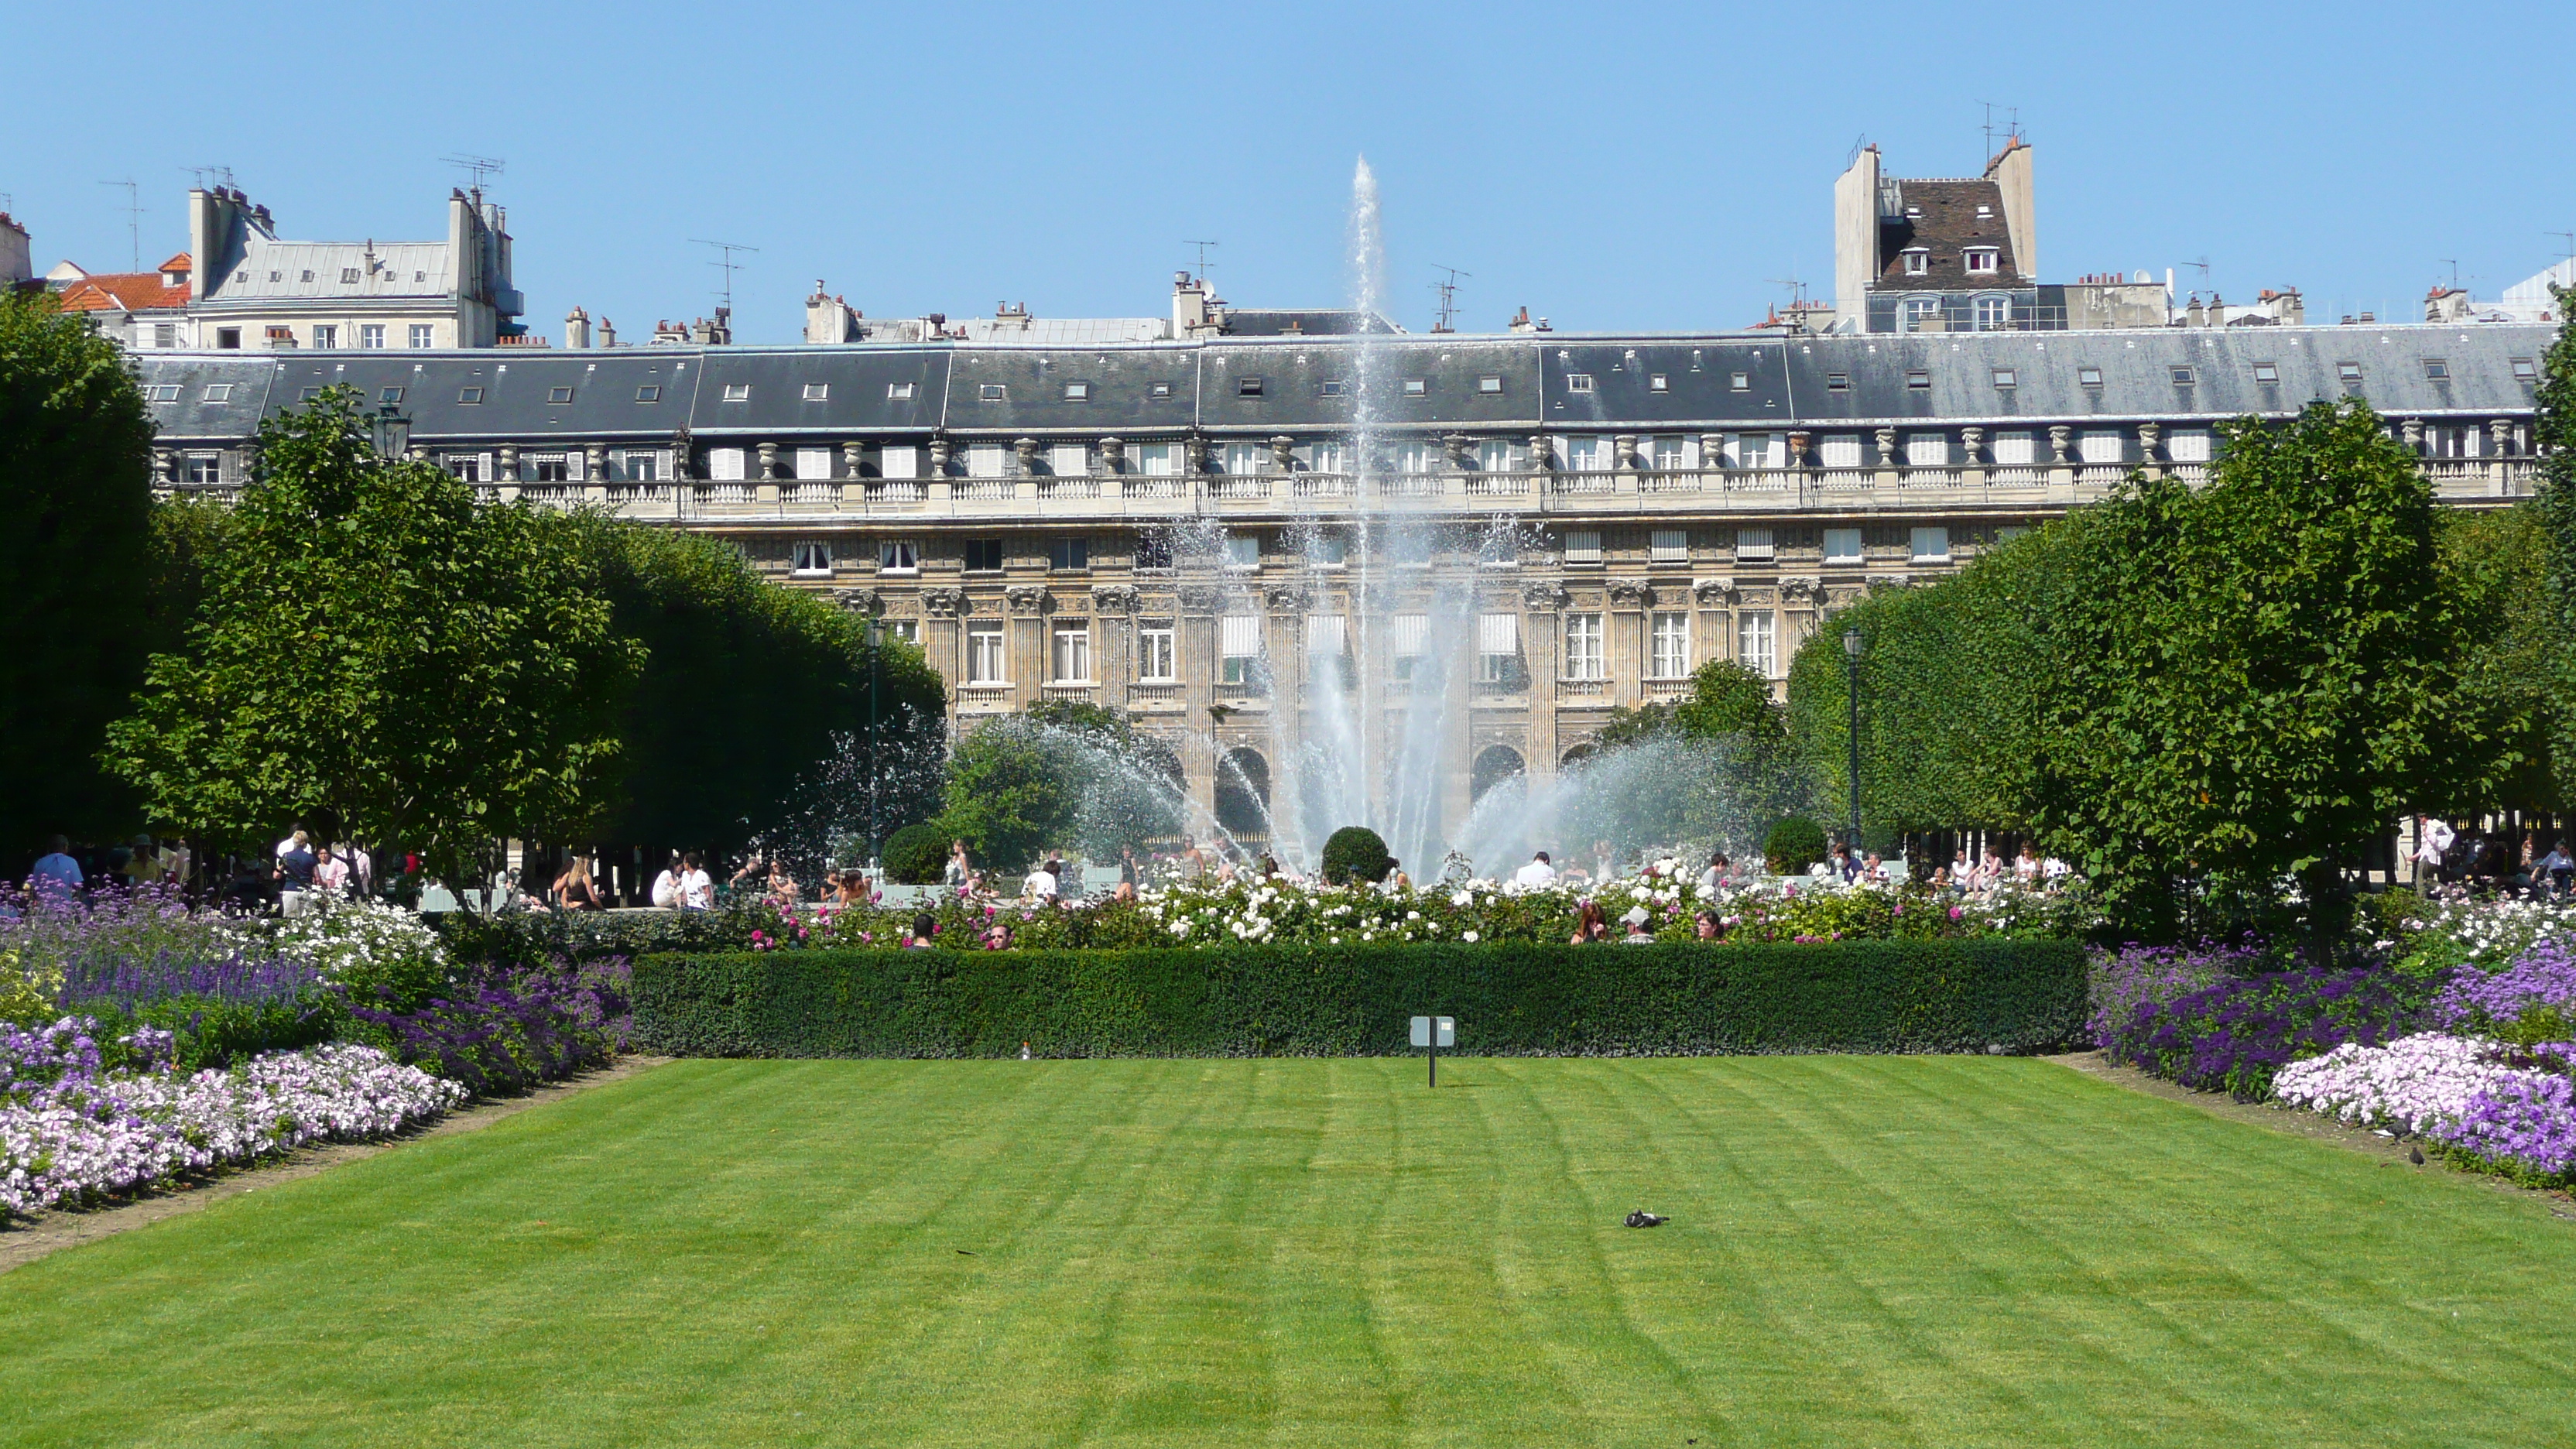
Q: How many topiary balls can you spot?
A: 3